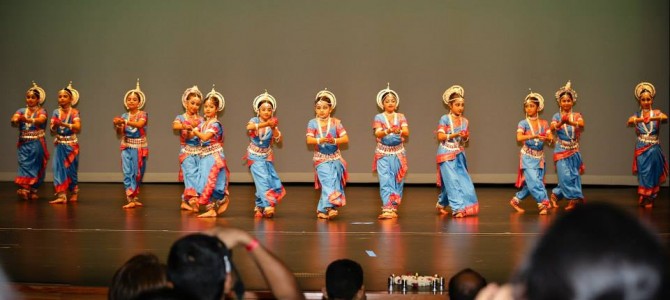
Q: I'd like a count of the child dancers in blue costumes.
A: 12